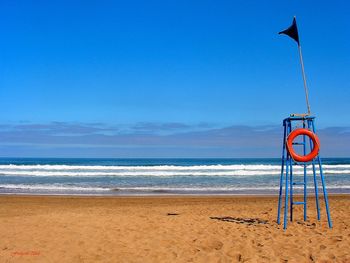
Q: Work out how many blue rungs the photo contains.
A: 4